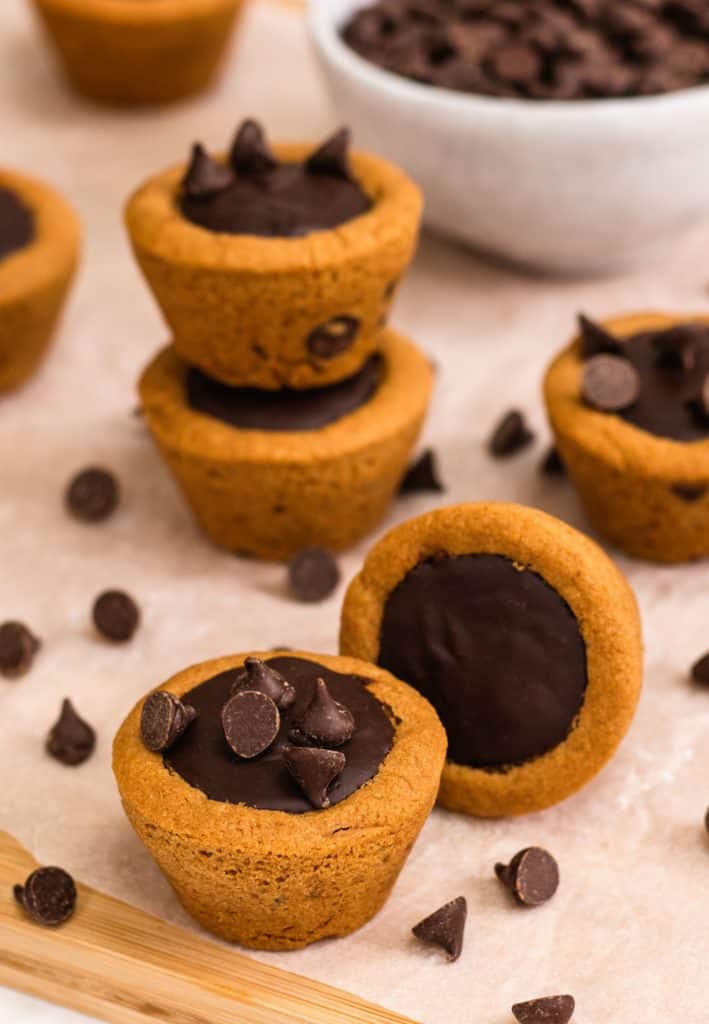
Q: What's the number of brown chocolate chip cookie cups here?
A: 7